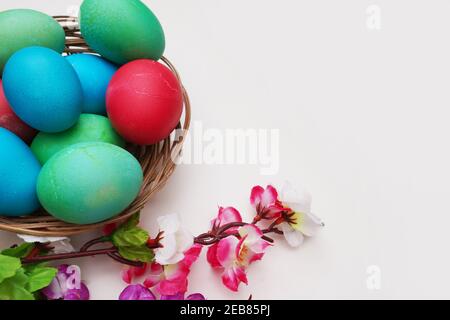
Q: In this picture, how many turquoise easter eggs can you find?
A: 3